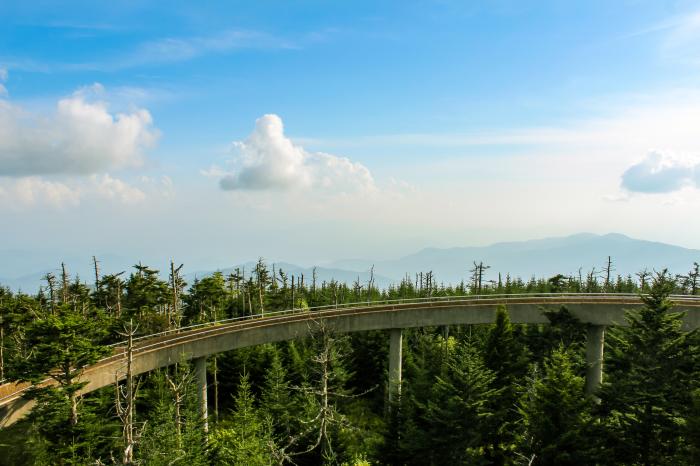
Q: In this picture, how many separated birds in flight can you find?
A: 0